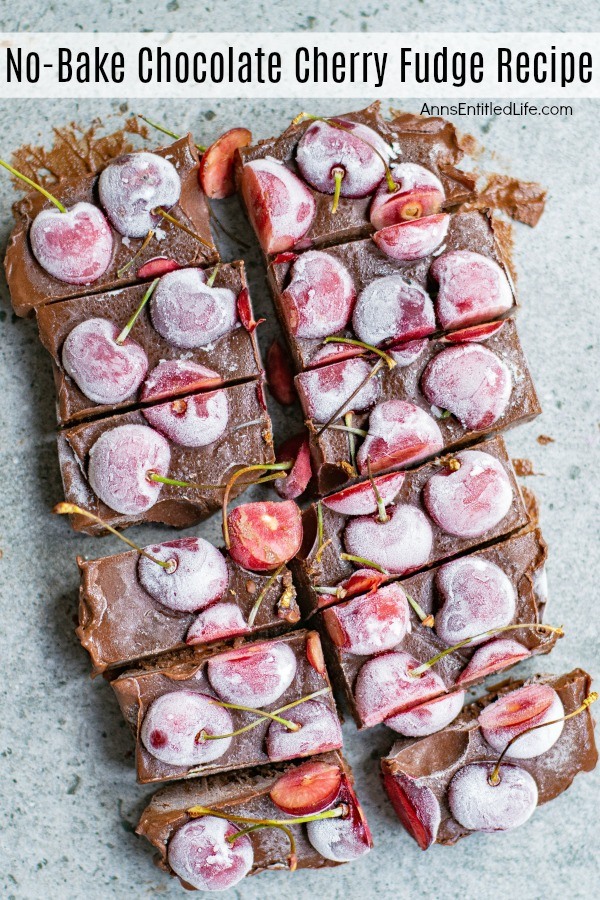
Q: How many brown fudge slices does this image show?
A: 12